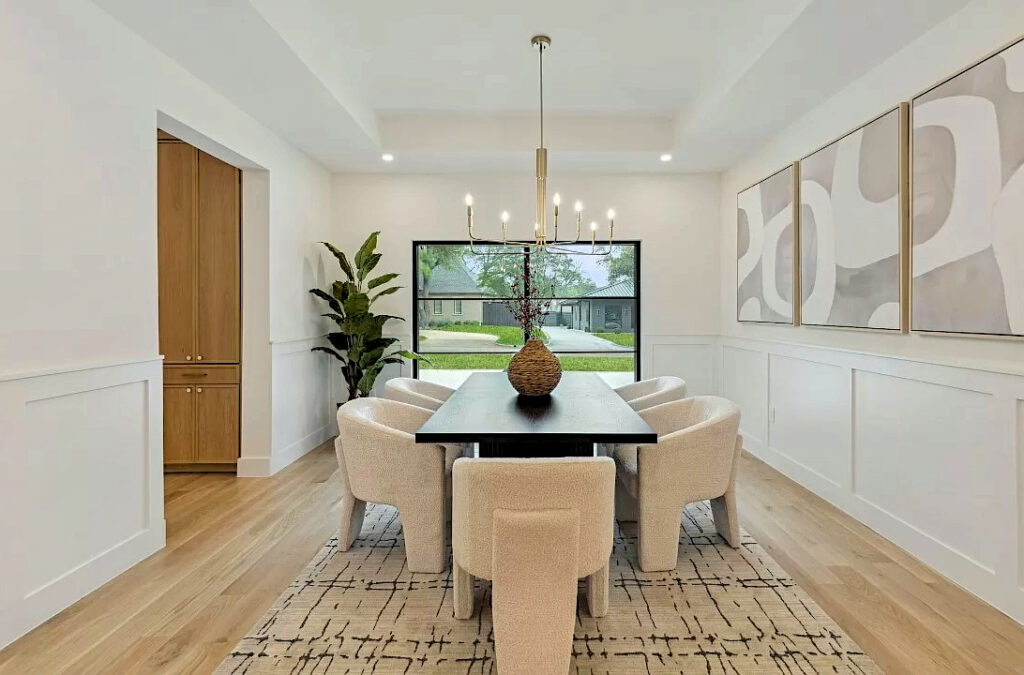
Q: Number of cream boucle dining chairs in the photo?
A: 5